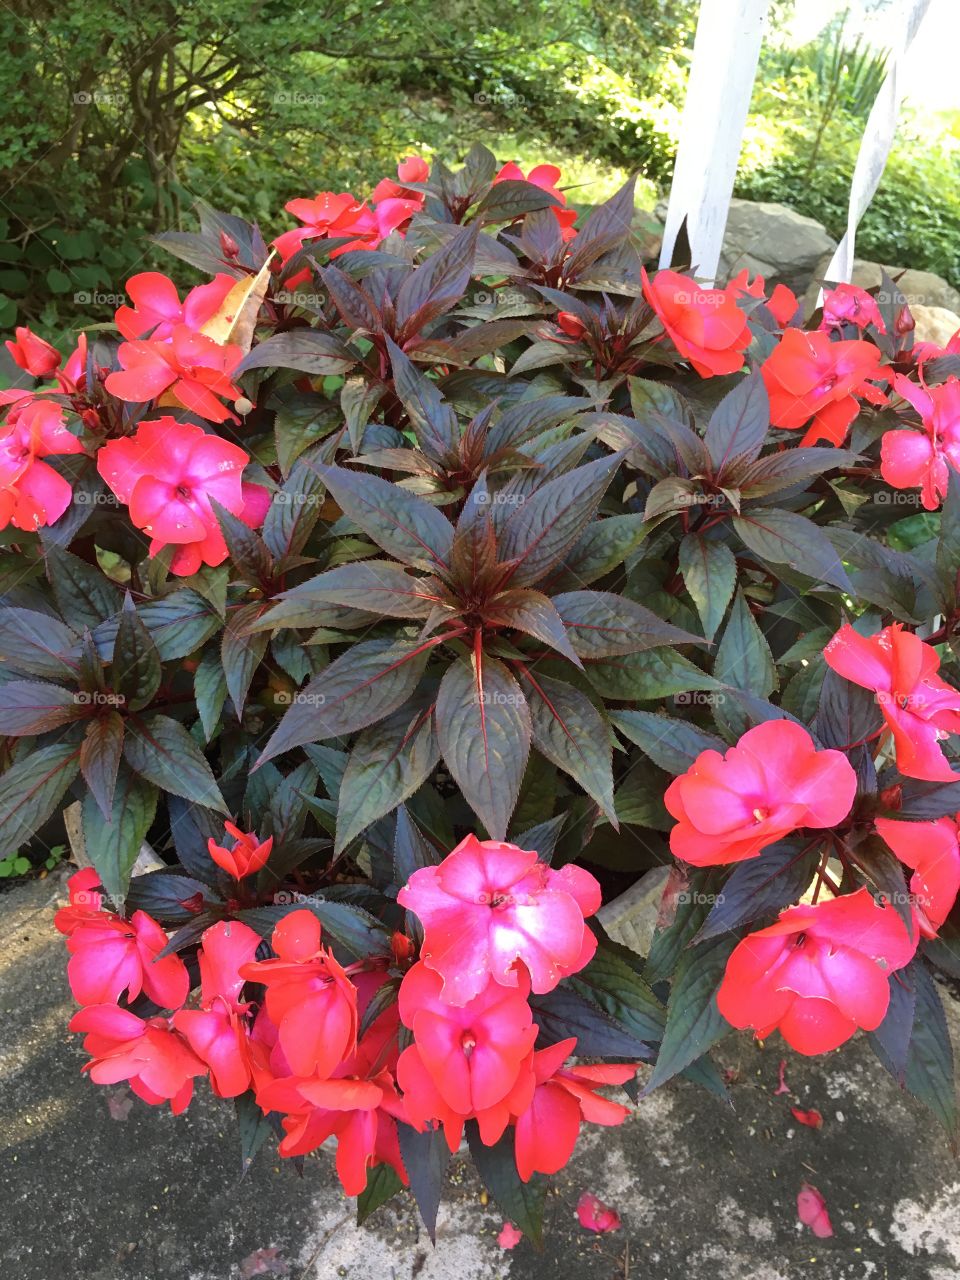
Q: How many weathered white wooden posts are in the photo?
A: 1